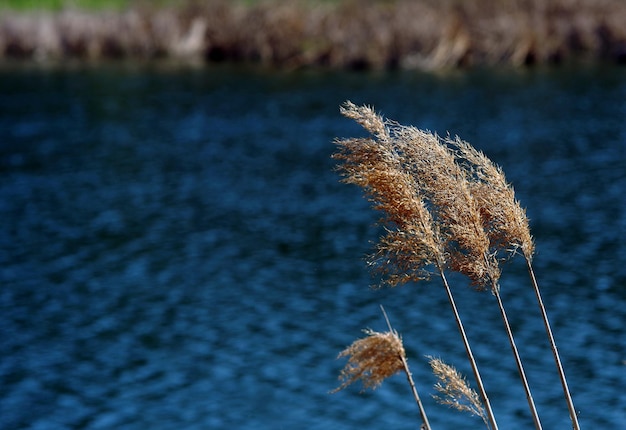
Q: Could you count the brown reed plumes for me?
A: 5